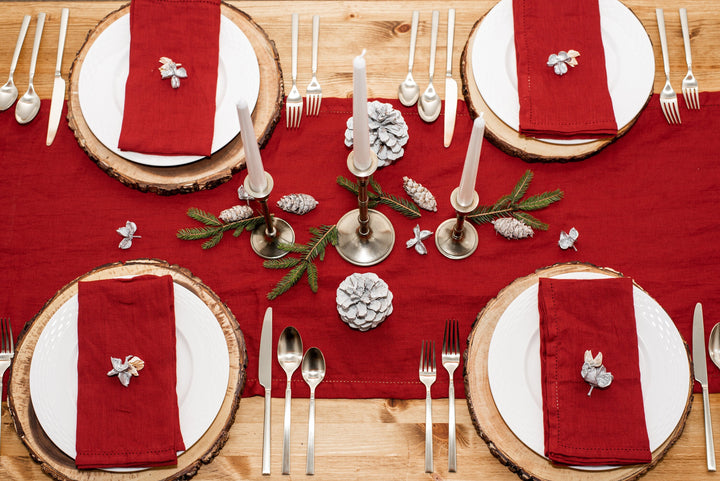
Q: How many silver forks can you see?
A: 7